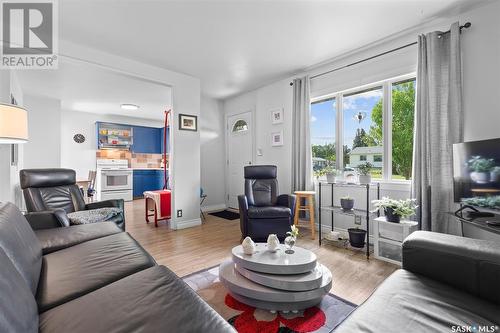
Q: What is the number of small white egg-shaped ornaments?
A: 2